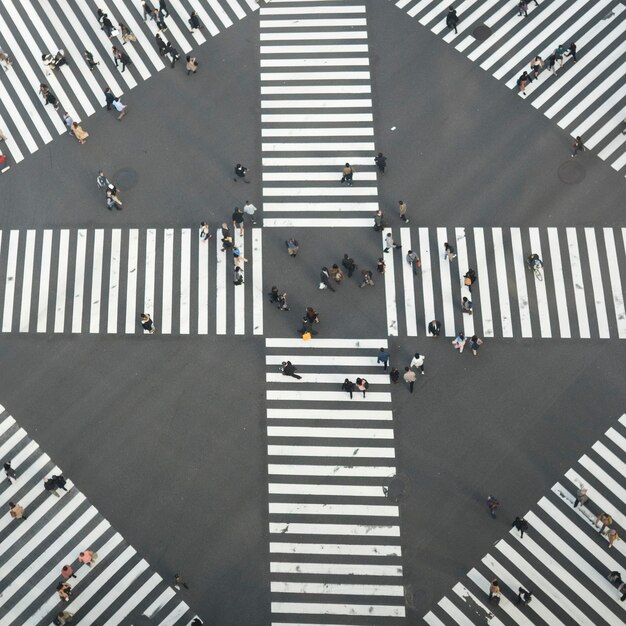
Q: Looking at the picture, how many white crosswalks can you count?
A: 8